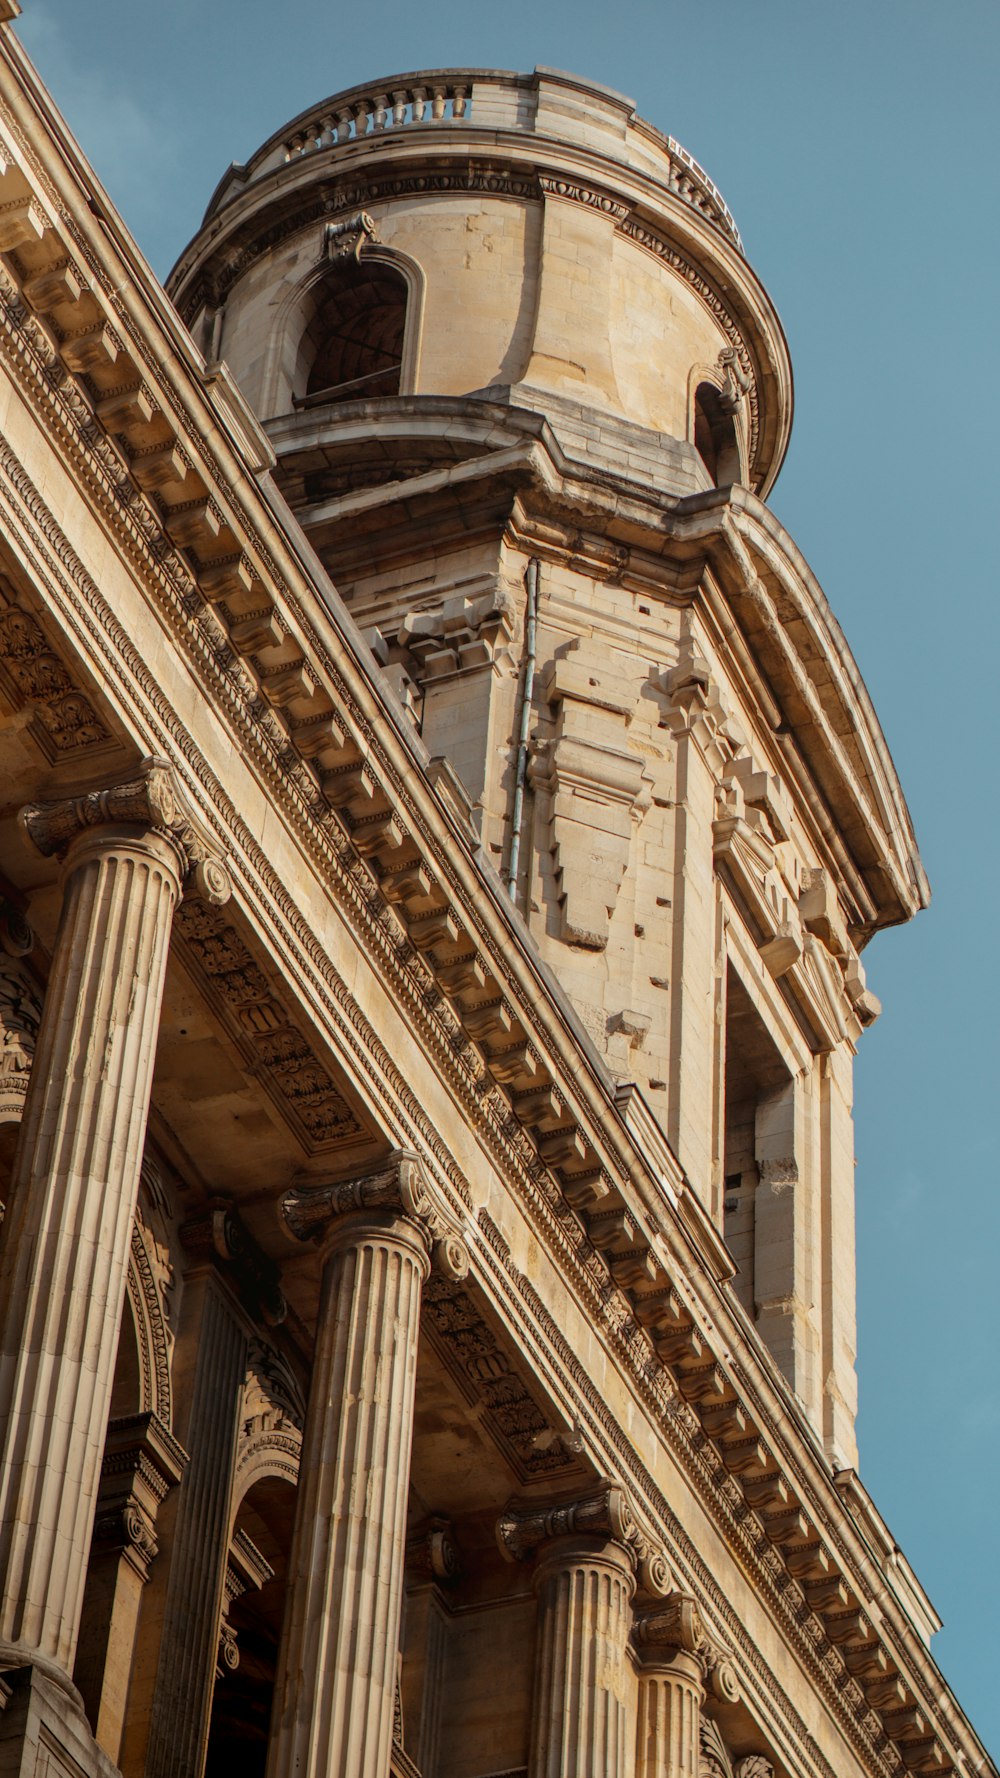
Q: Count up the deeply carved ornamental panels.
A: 3